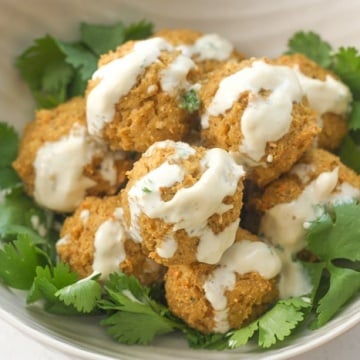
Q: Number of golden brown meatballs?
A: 9